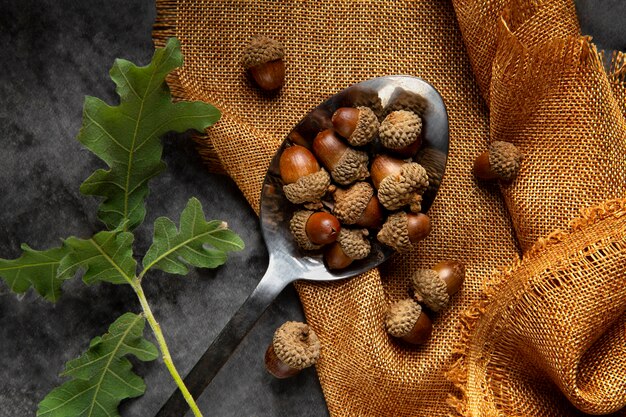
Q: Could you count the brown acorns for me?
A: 14